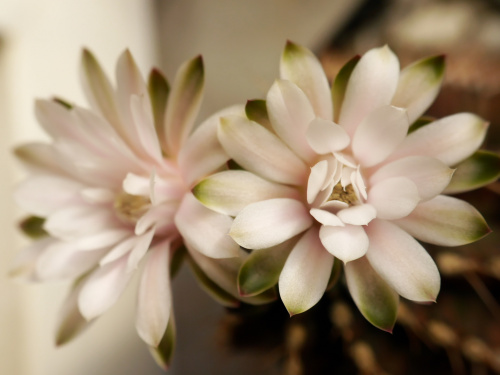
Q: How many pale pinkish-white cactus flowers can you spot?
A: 2